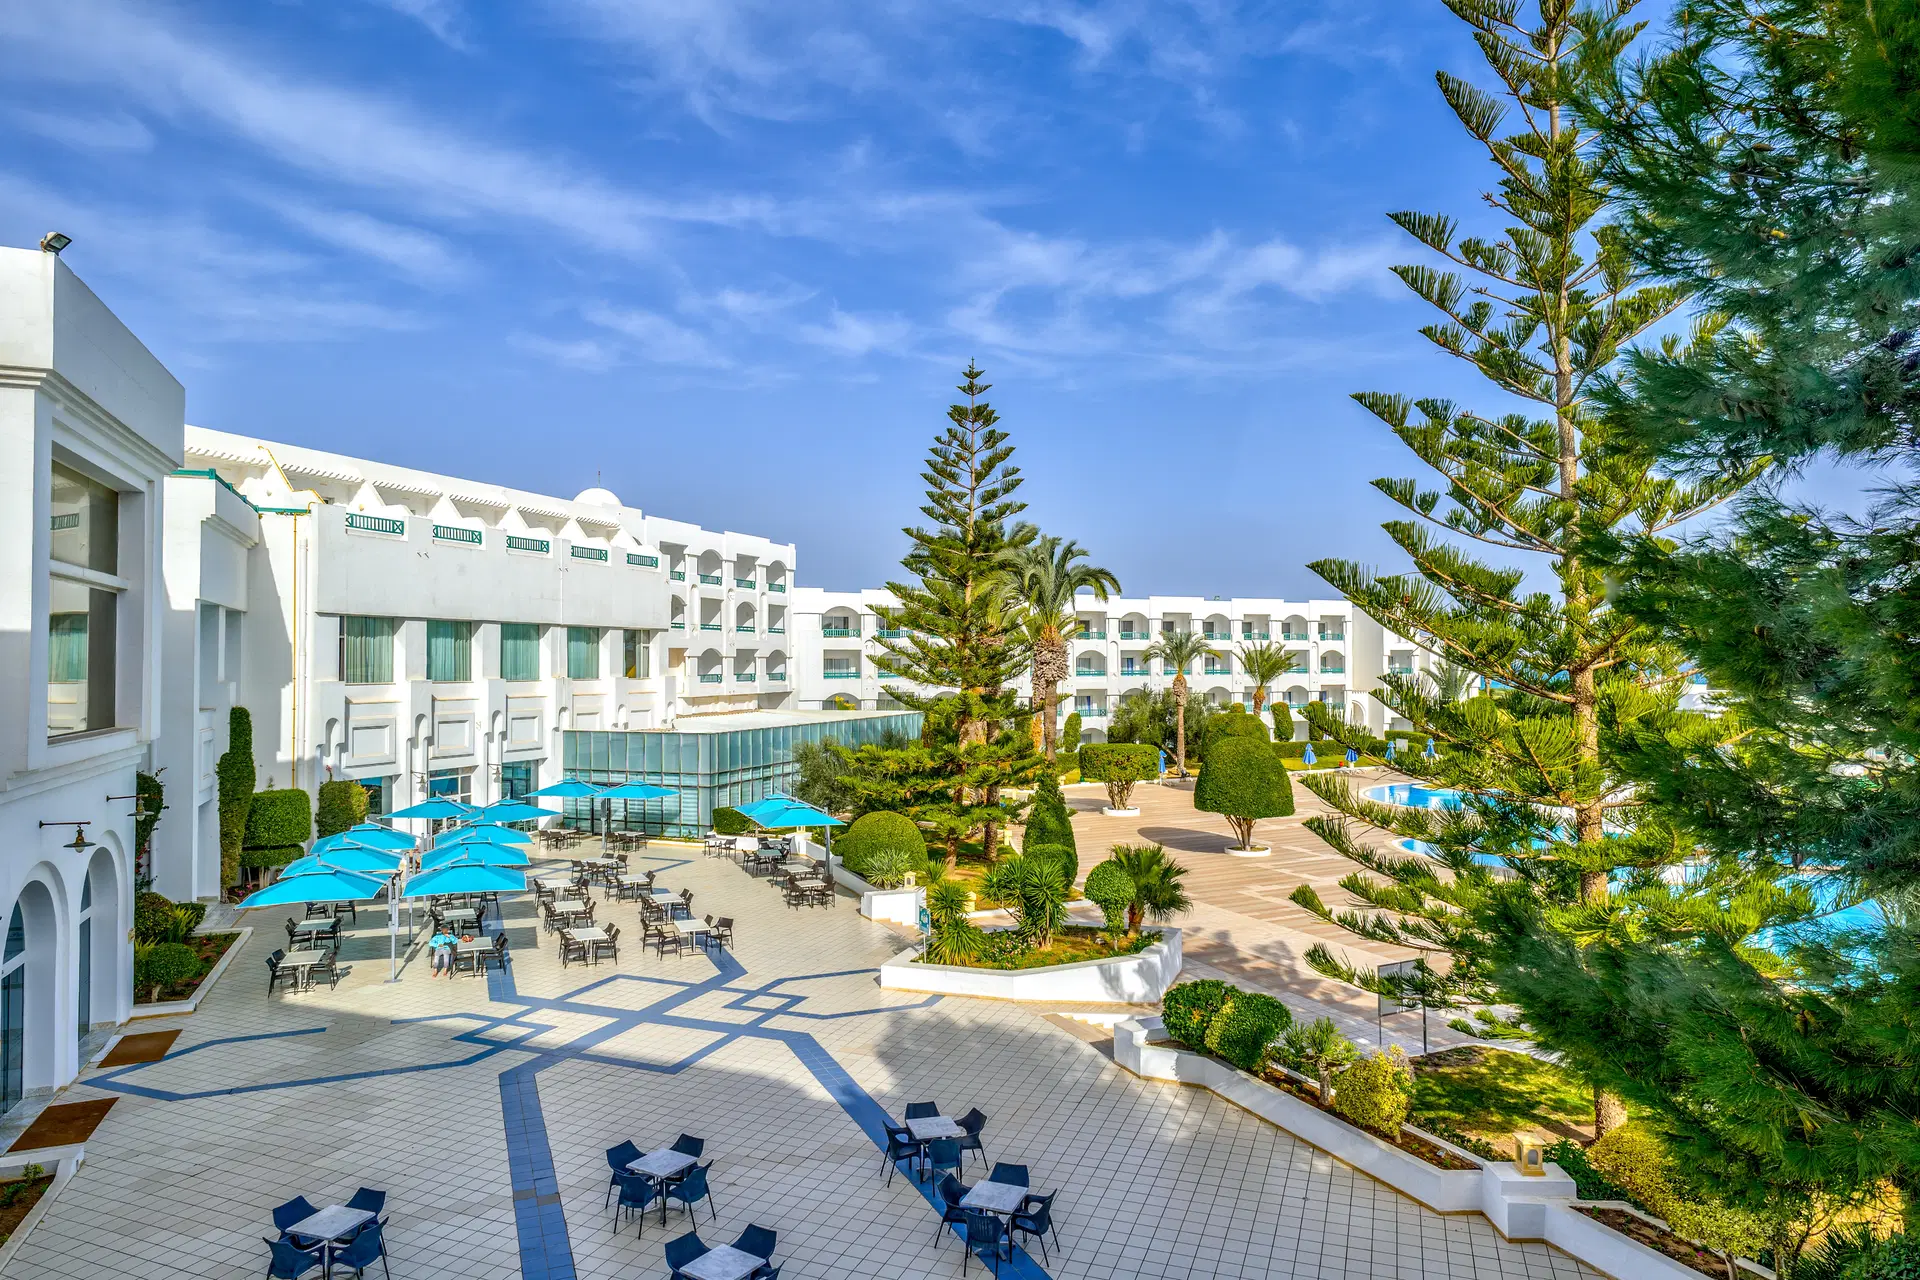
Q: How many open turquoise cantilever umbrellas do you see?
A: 12